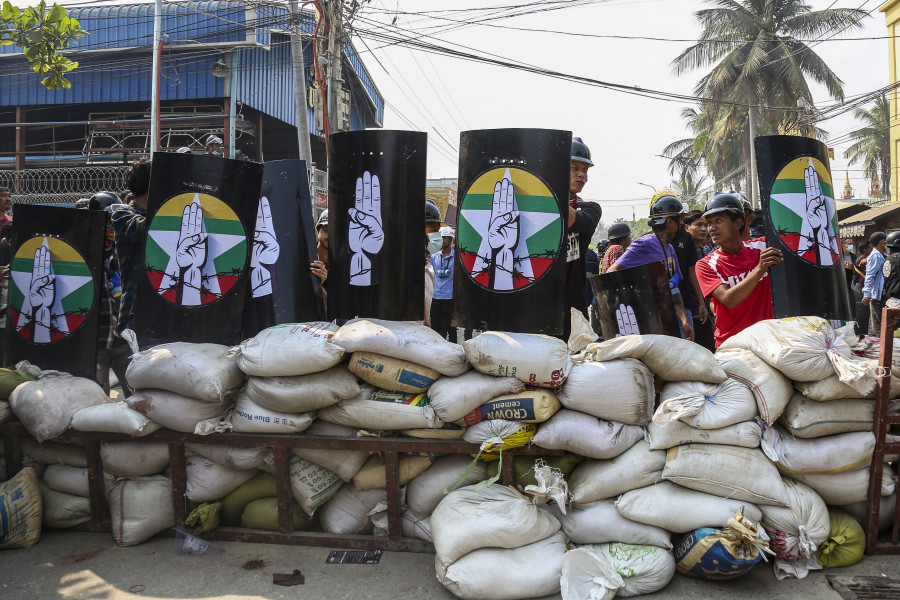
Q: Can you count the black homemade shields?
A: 7